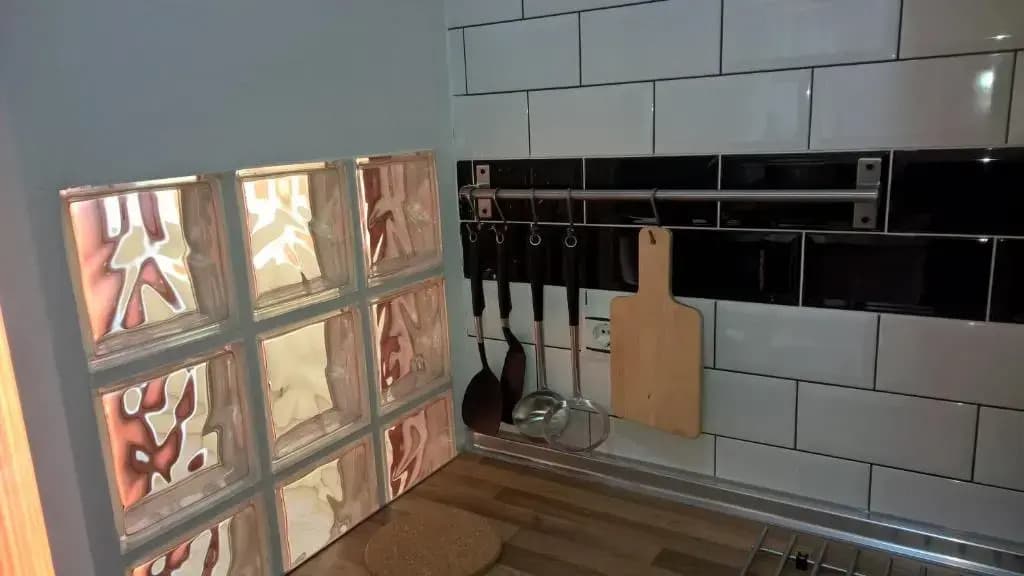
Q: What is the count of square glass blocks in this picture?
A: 9